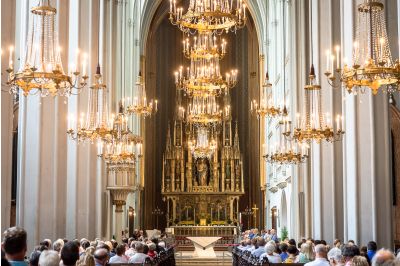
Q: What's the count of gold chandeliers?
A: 13